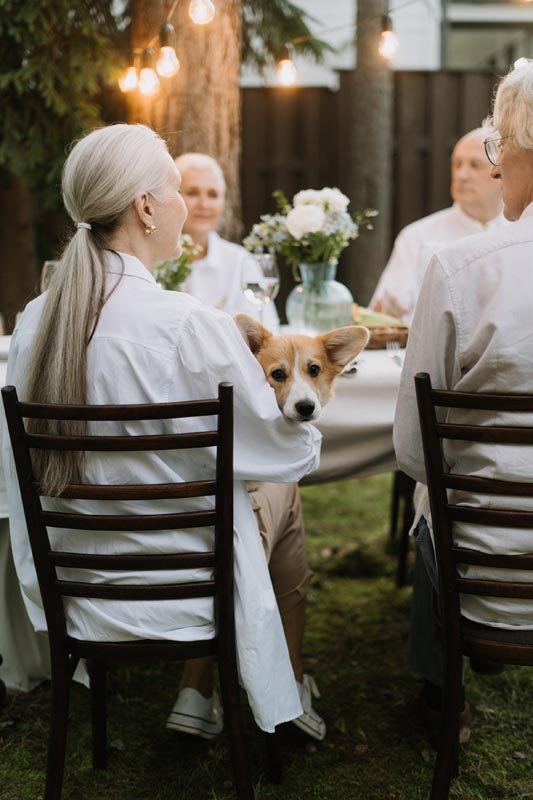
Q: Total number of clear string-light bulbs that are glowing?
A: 6